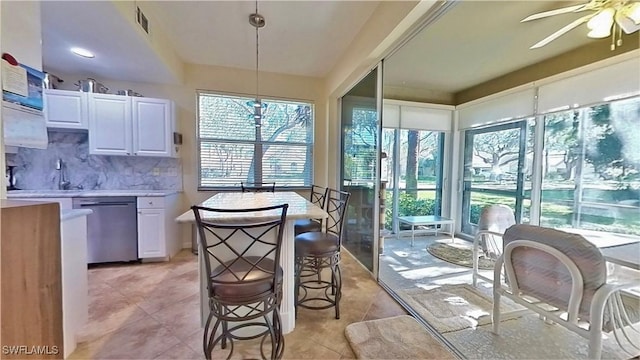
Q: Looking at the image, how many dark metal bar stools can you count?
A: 4